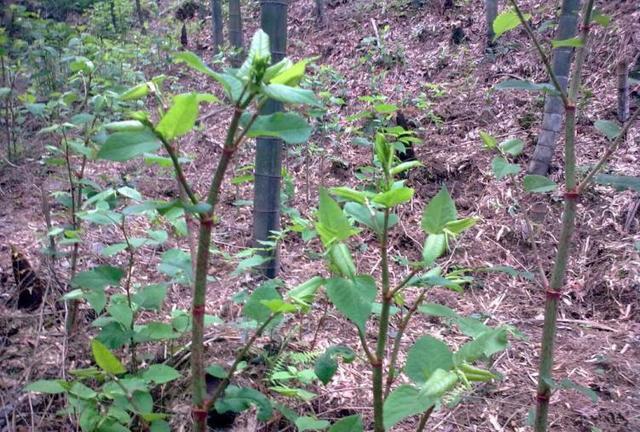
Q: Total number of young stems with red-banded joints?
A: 3